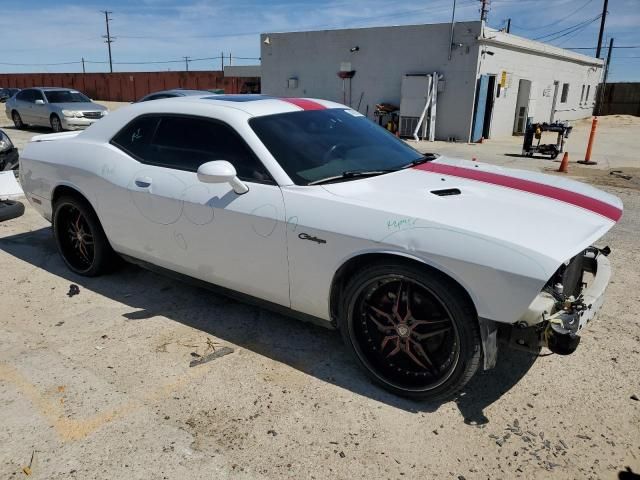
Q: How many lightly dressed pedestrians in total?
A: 0